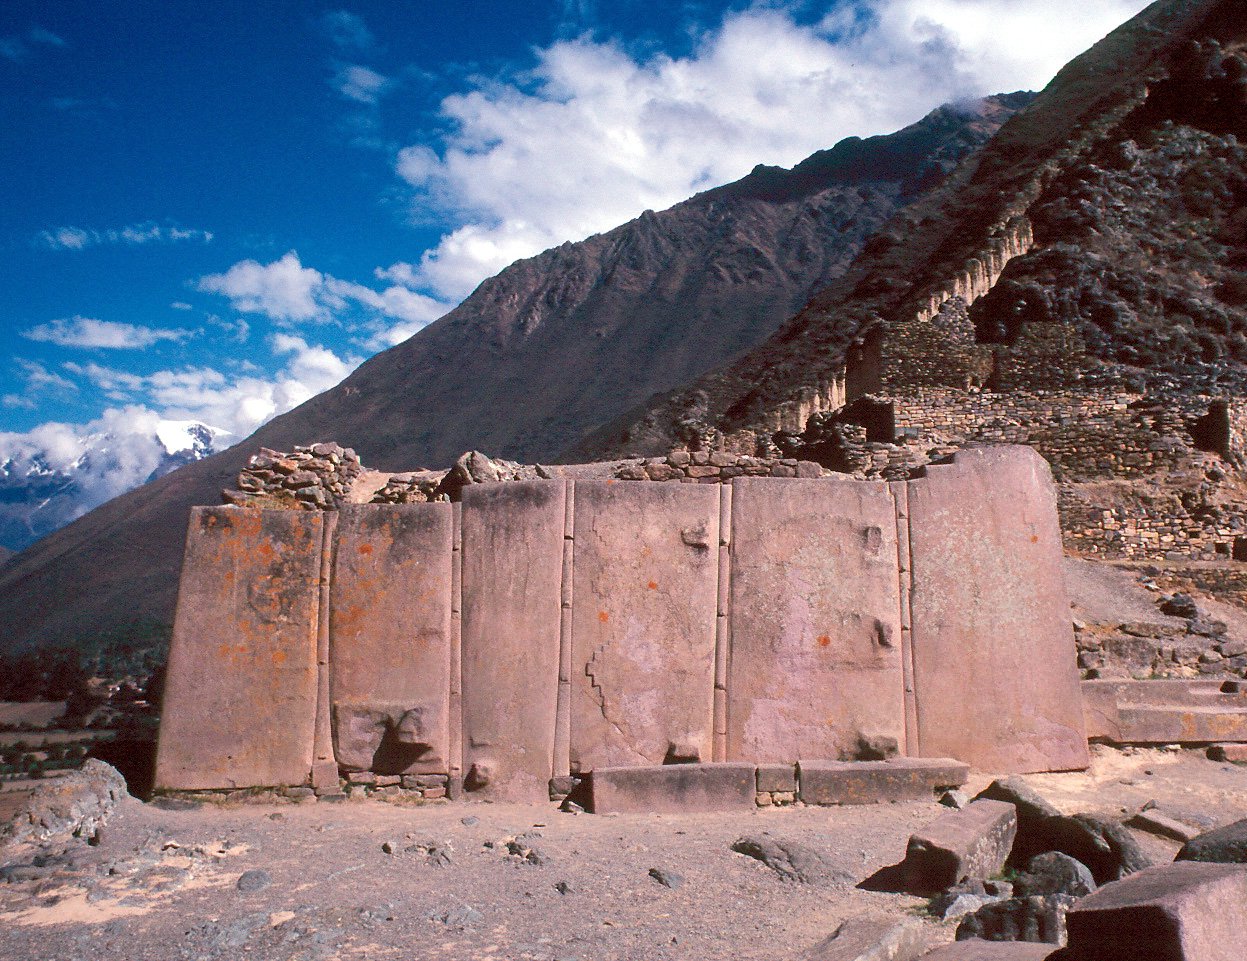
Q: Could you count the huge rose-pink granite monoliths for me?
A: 6